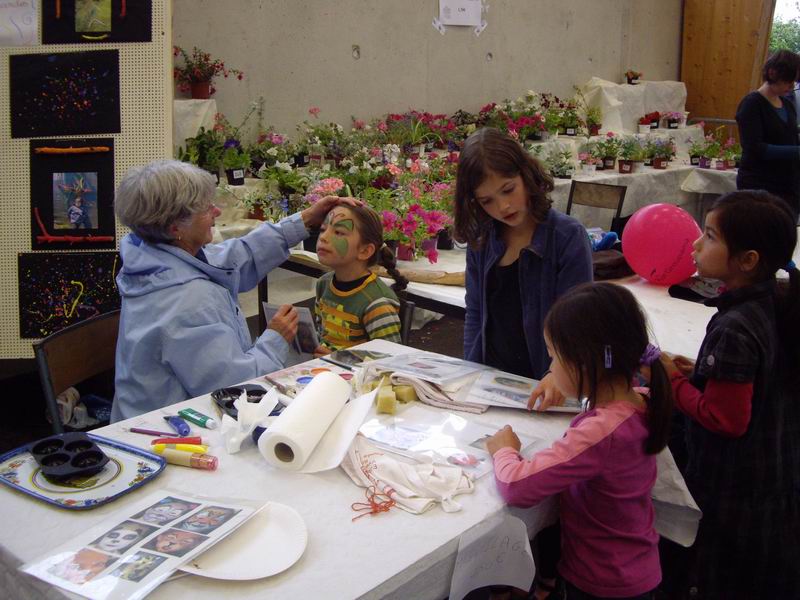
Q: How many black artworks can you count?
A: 4